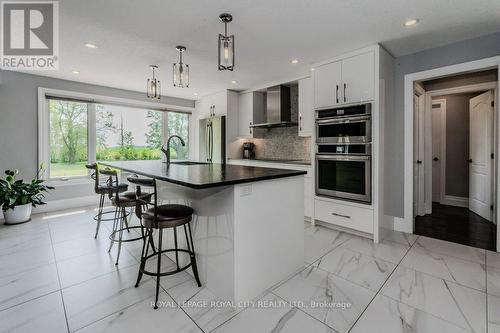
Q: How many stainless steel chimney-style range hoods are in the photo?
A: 1